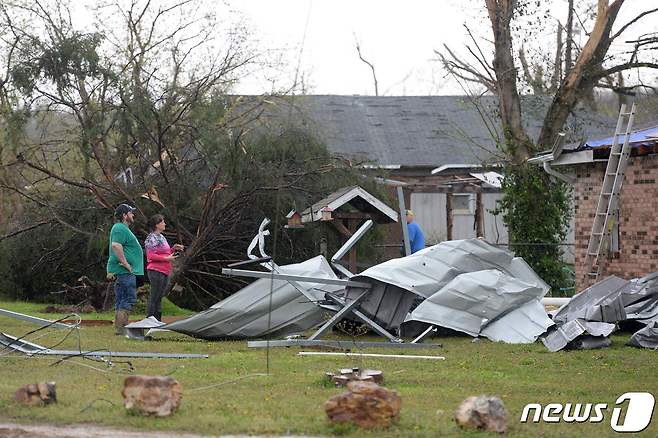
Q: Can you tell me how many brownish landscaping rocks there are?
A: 4